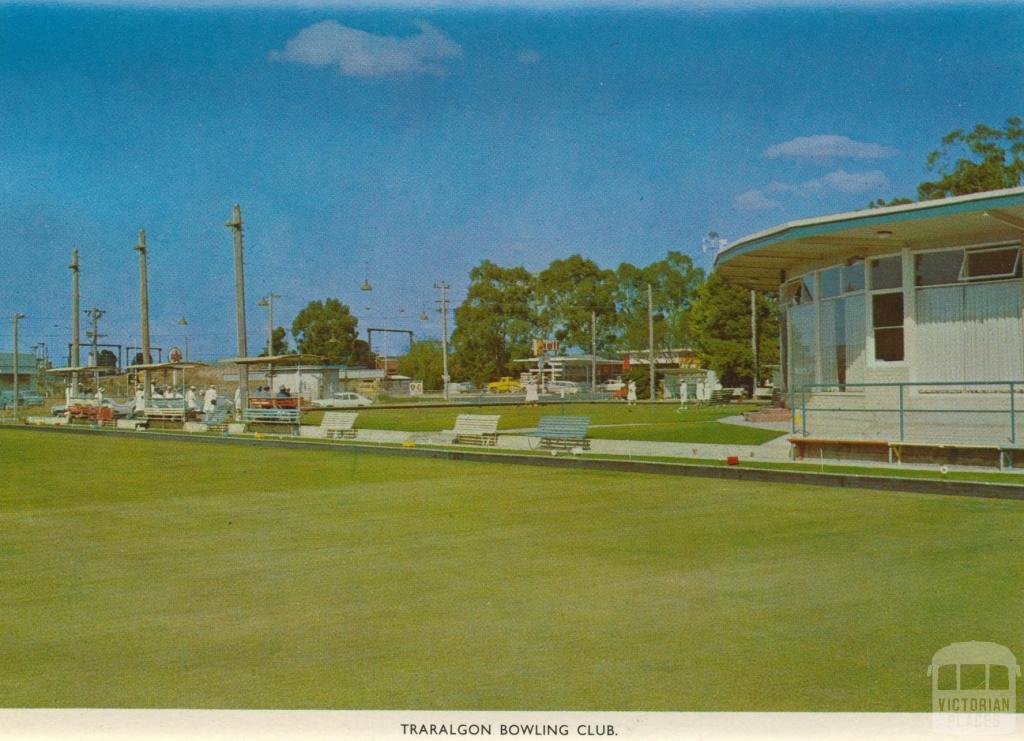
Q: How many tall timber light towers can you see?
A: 3